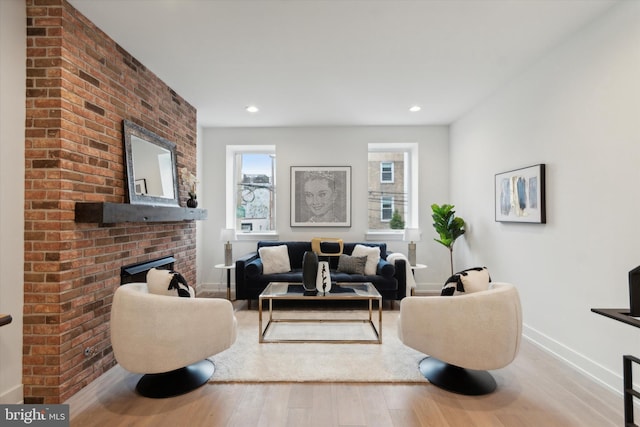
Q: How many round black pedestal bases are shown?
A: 2